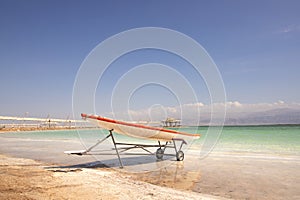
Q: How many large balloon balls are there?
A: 0